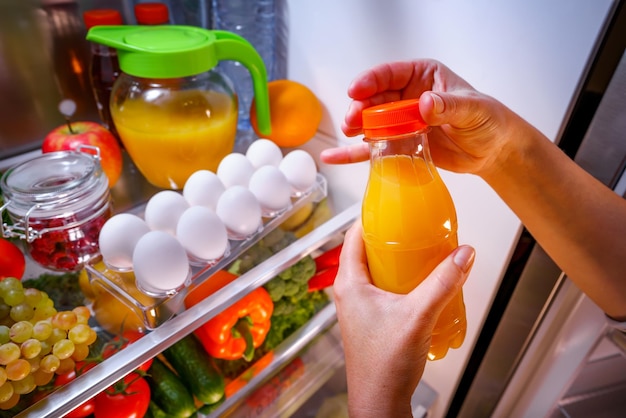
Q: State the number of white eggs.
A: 10